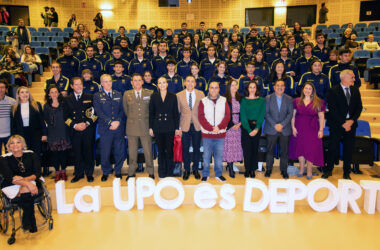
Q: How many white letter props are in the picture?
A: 13